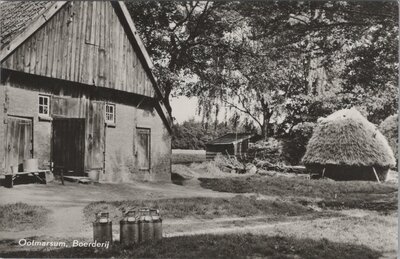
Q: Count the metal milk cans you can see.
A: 4